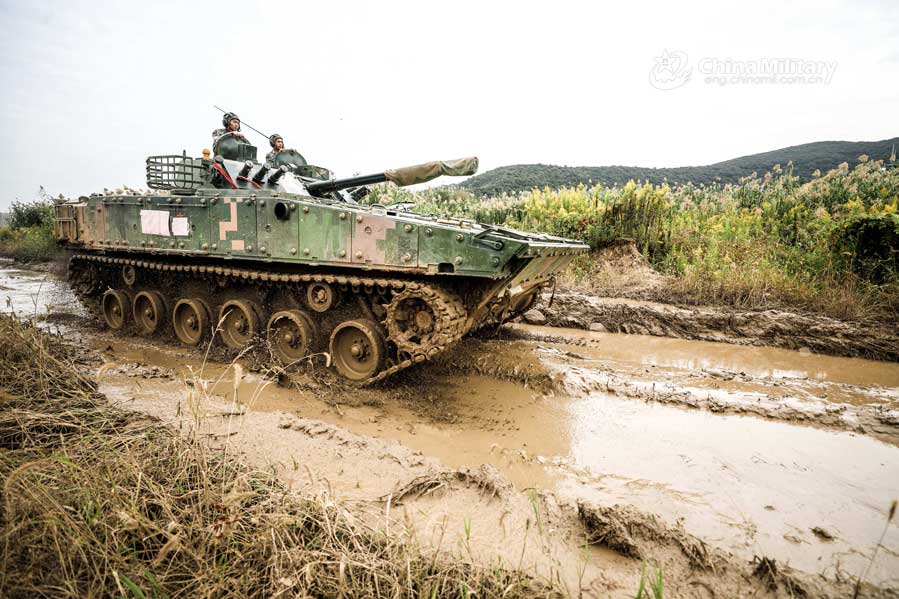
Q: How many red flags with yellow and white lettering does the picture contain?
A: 0